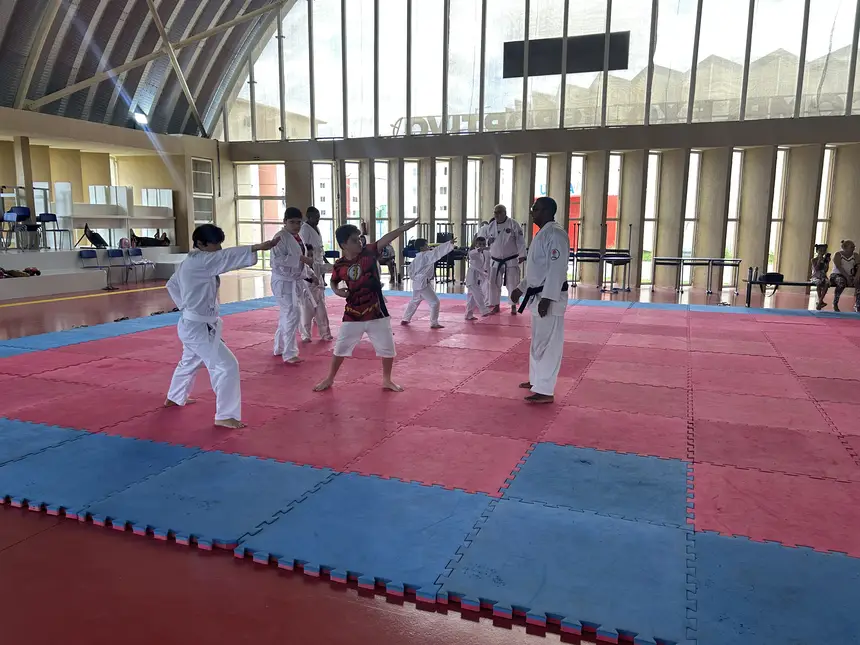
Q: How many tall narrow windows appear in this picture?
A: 15